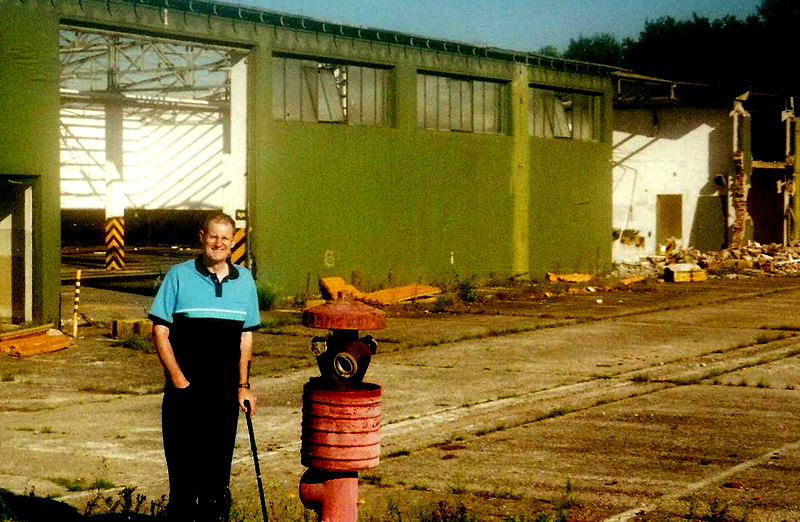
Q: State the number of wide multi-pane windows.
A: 3